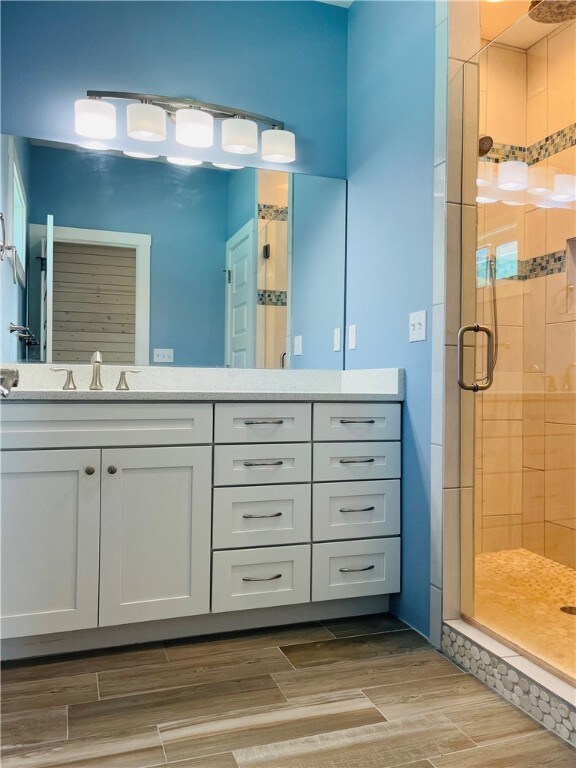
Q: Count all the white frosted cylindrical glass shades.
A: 5